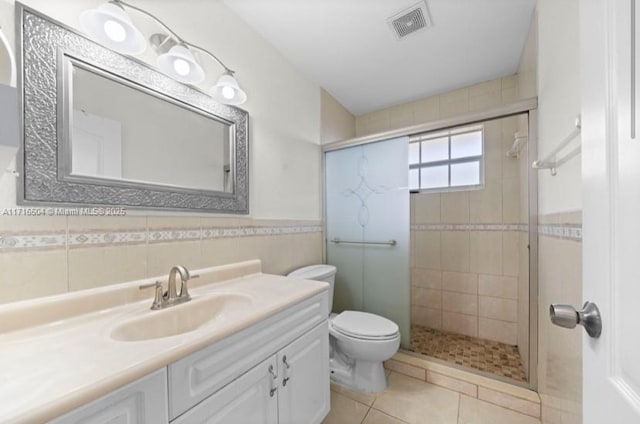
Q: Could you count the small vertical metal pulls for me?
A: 2